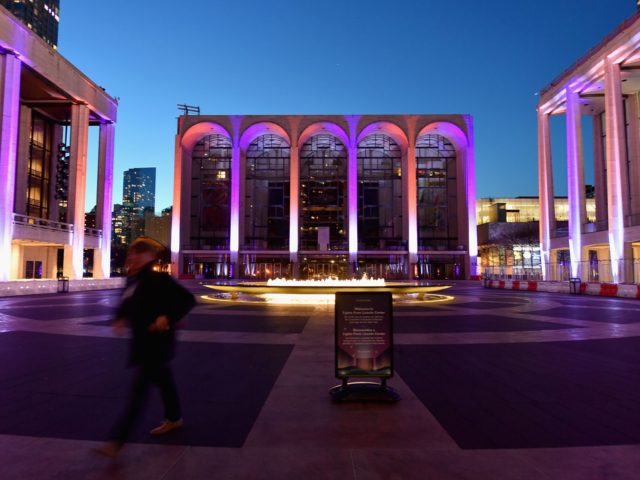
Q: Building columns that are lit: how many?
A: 12